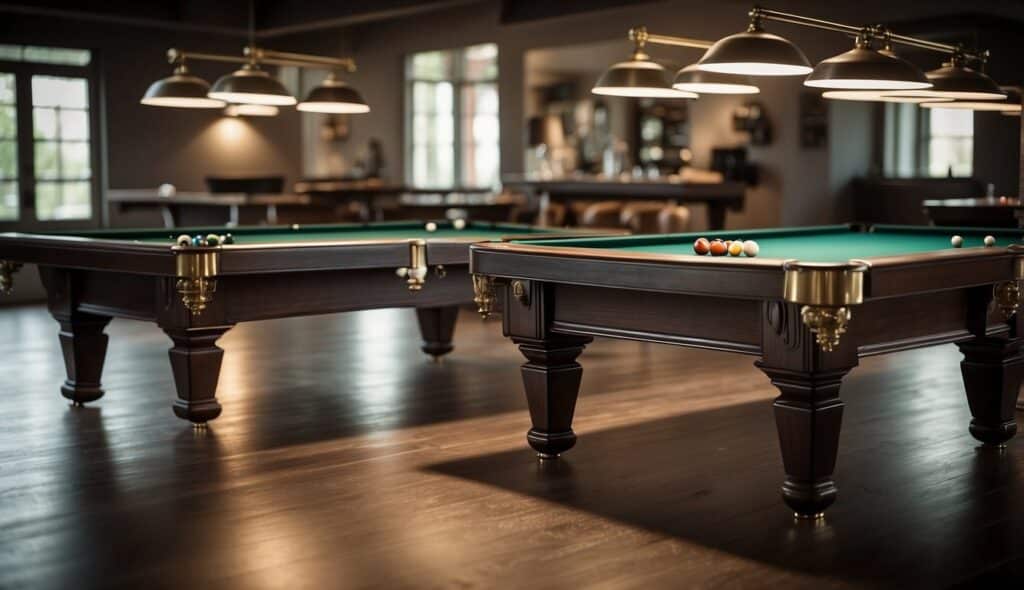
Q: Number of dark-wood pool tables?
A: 2